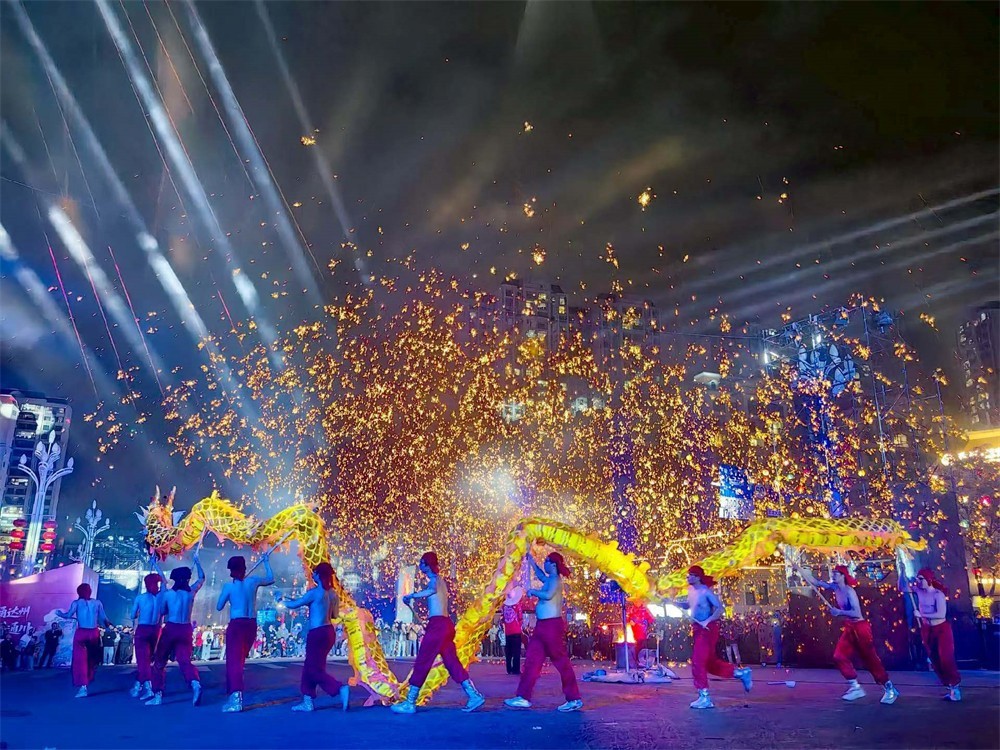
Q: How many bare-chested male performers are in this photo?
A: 10